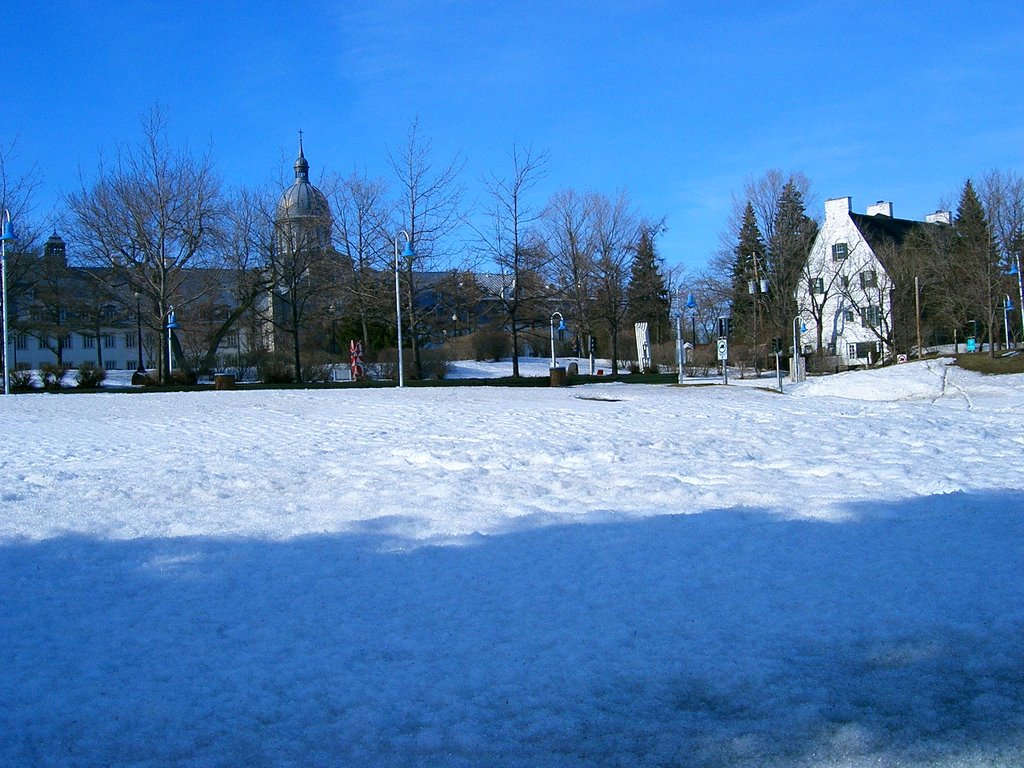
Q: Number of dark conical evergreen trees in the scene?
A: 4